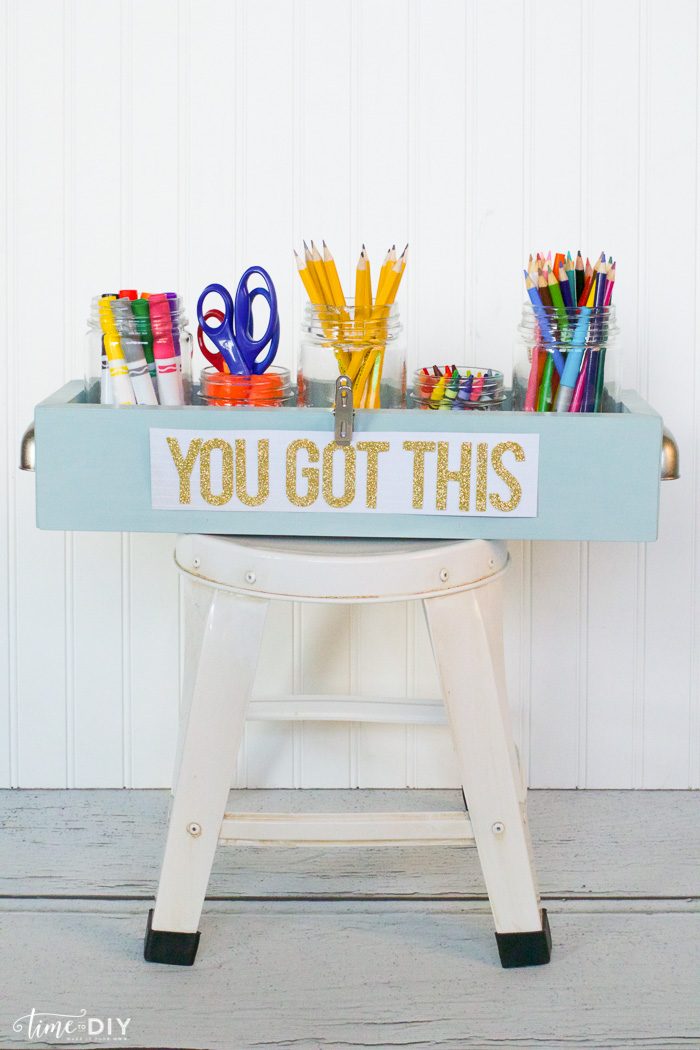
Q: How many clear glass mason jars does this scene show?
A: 5